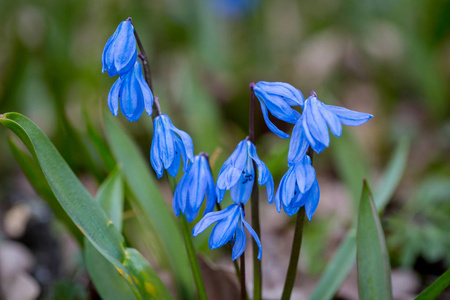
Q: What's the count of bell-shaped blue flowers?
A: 9